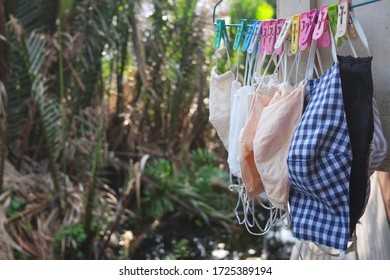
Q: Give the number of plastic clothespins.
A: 14